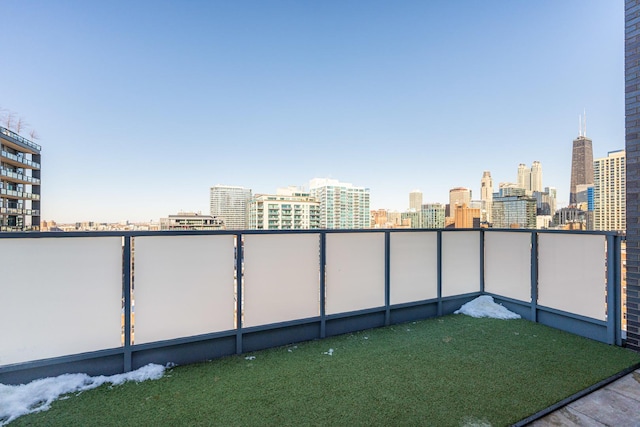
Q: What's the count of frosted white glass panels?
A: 8